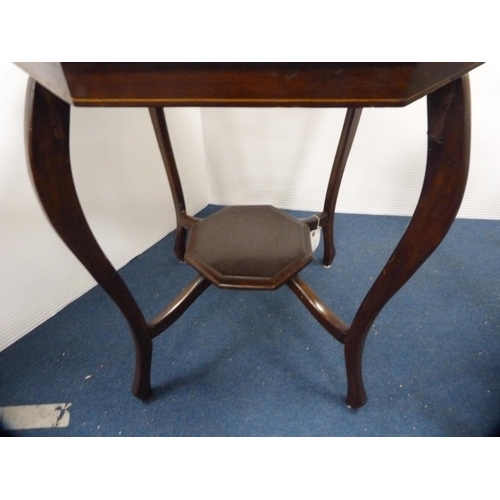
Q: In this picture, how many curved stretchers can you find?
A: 4